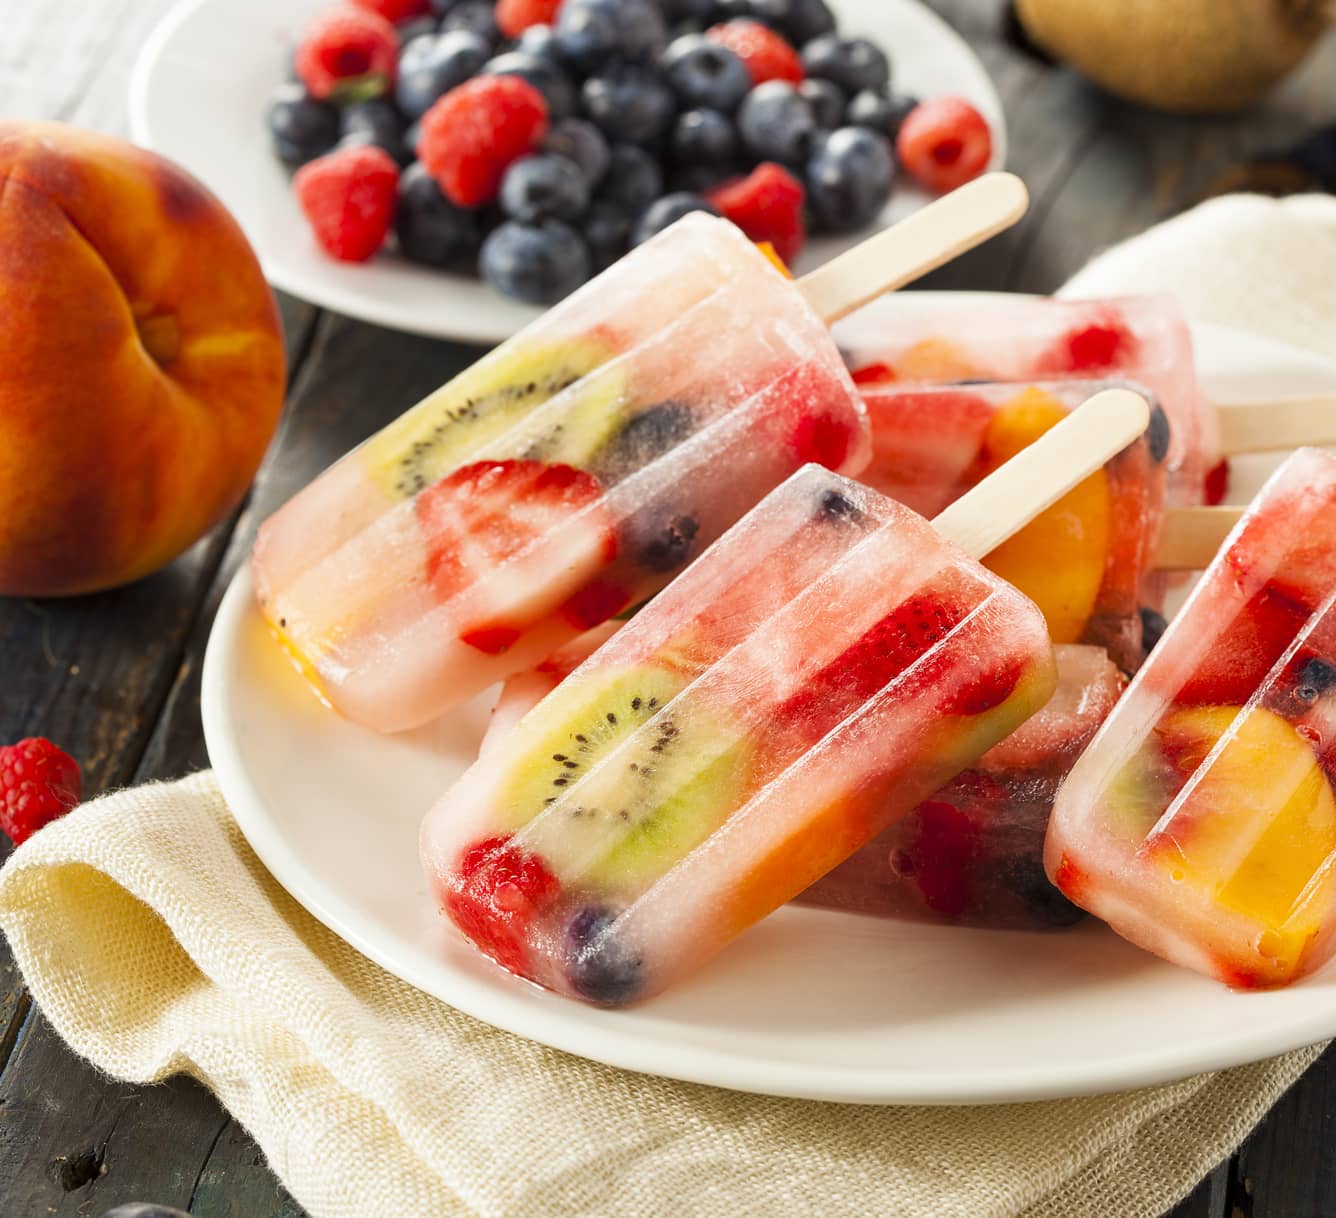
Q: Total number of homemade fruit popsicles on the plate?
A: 6